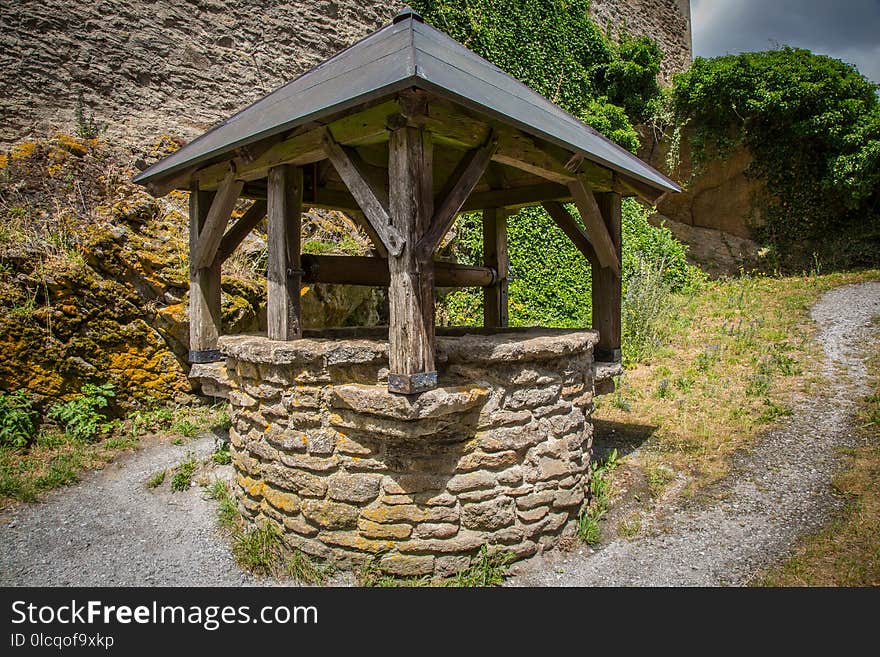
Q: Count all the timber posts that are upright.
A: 5